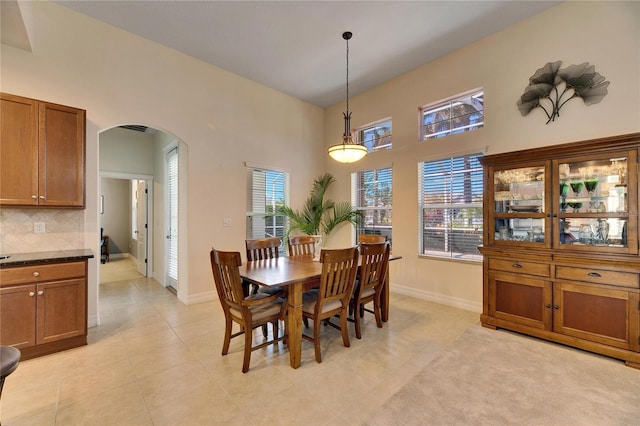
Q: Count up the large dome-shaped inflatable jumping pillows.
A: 0